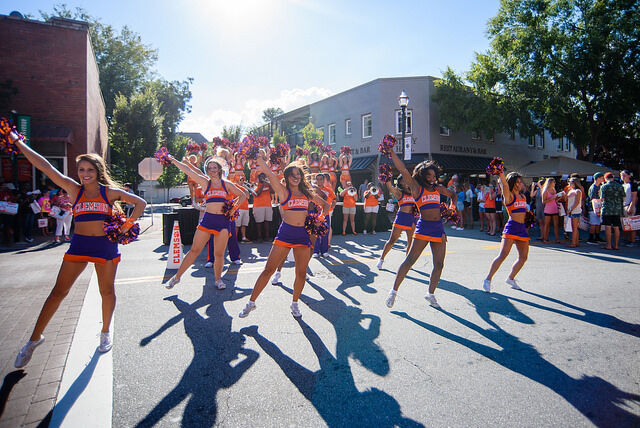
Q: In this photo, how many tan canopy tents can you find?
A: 1